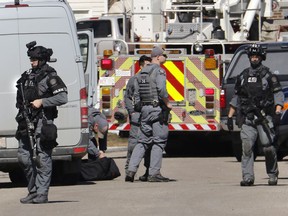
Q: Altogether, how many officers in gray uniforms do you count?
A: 5